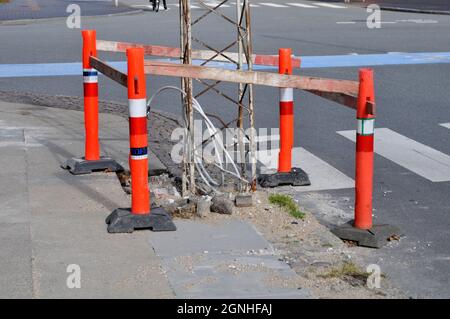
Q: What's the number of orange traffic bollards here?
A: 4